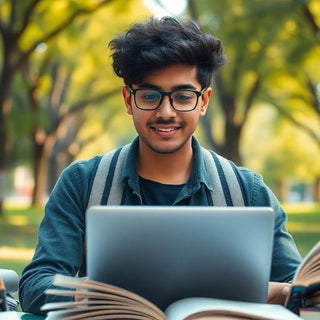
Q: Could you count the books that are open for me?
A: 2